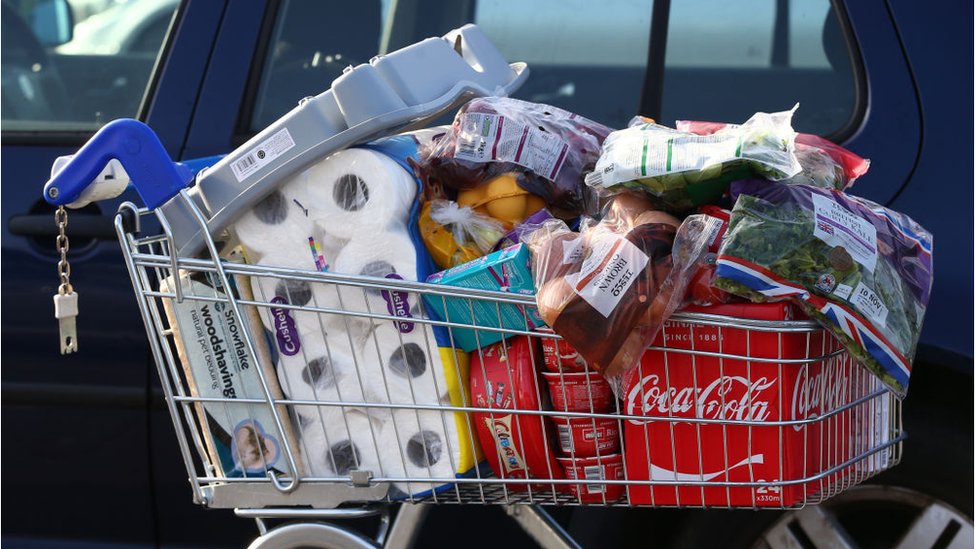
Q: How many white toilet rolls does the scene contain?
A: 8